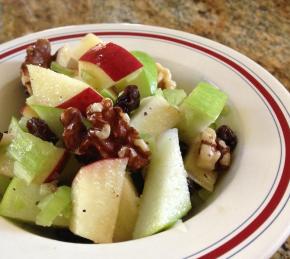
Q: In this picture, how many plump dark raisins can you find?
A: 3